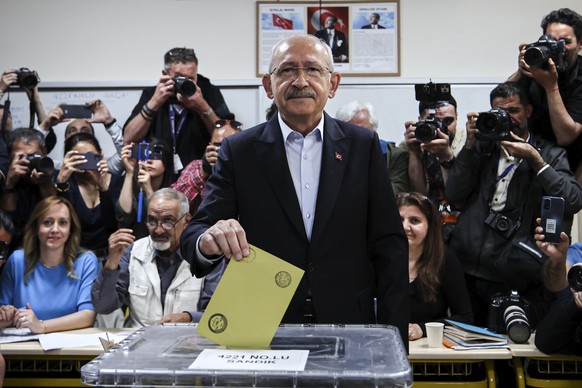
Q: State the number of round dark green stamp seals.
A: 2